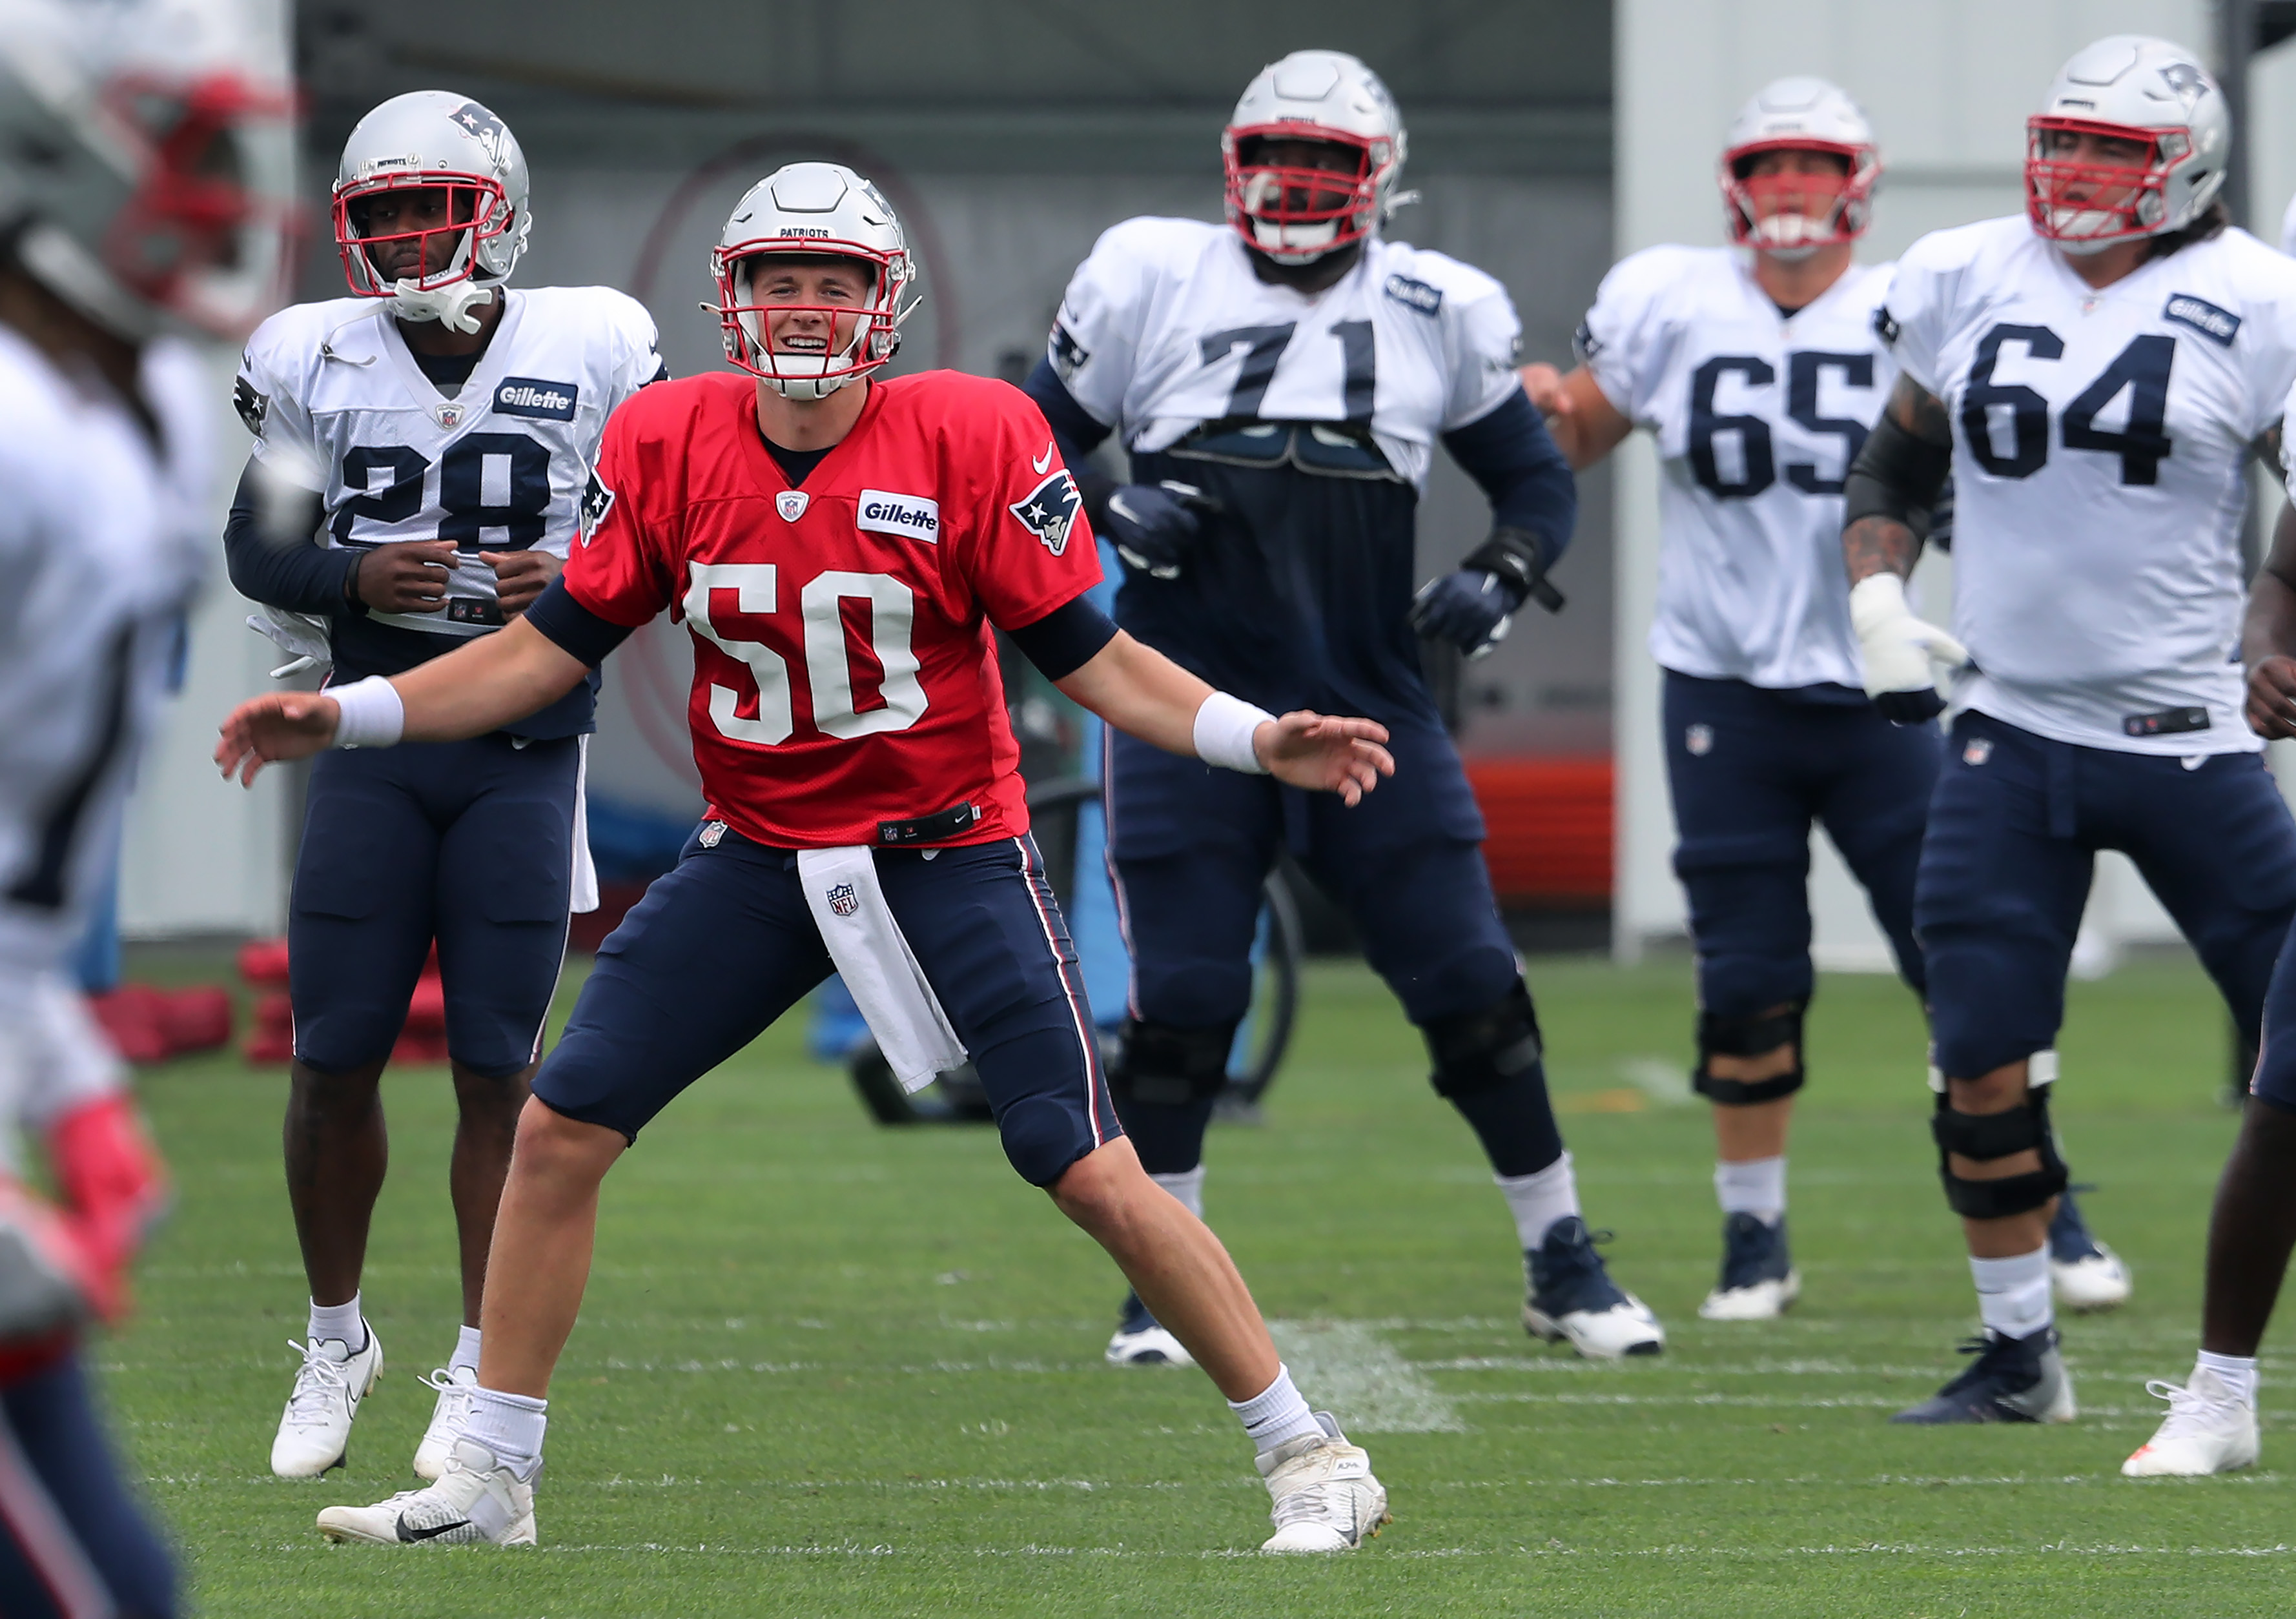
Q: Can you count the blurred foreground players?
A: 1